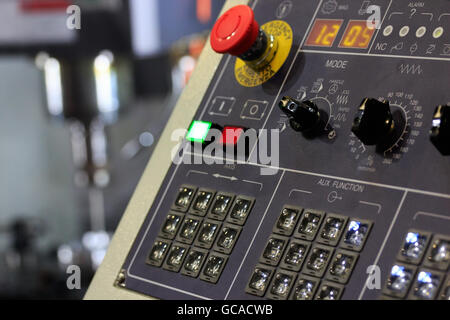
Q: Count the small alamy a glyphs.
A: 4